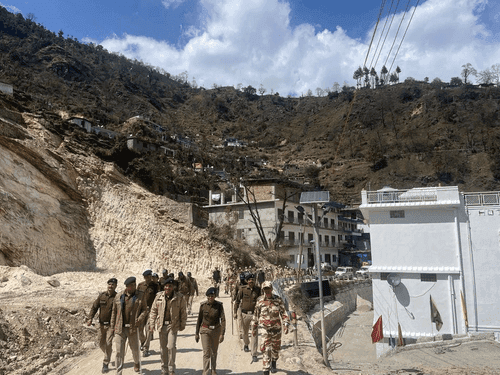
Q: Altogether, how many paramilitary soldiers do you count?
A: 1